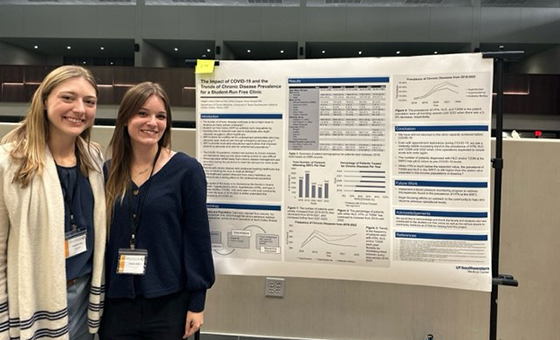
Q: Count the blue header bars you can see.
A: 7